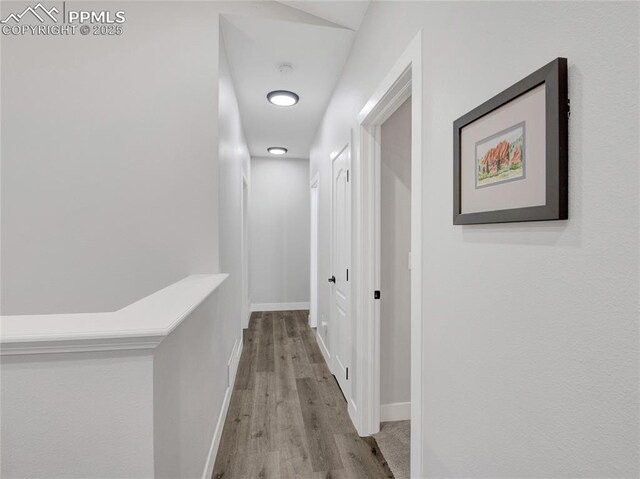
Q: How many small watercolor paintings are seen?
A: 1